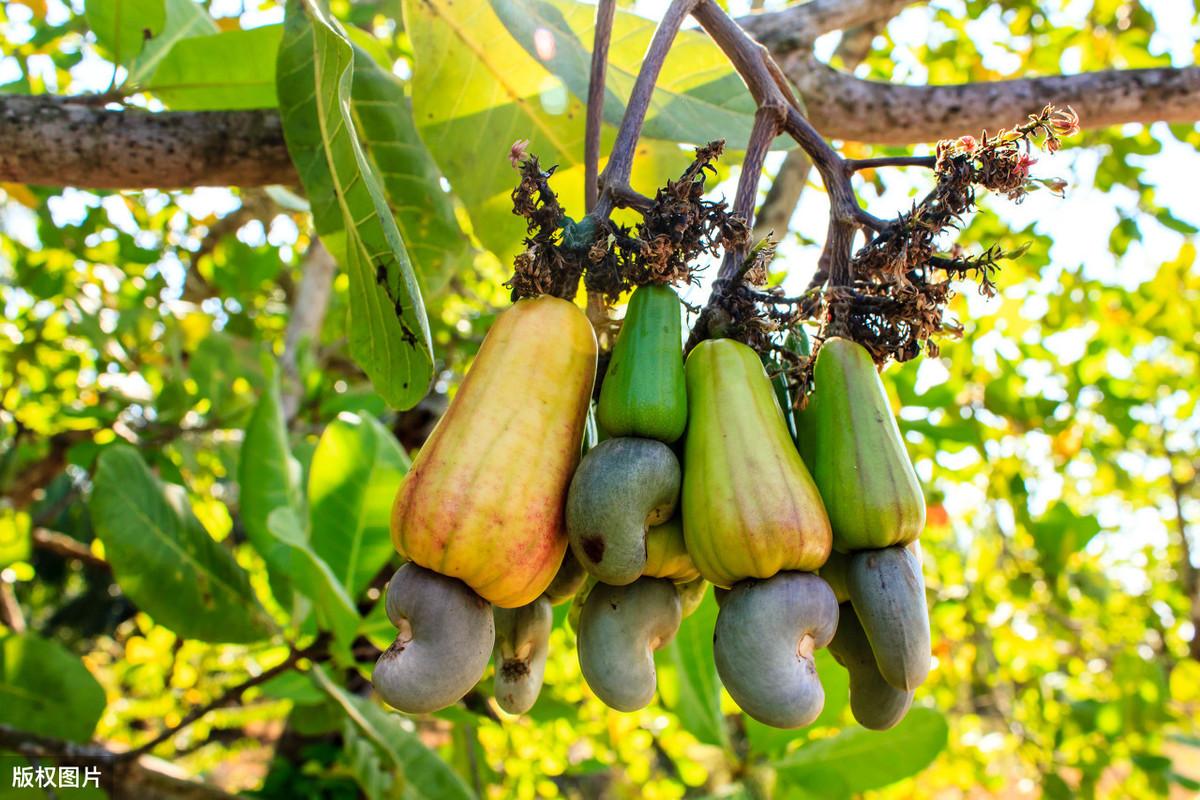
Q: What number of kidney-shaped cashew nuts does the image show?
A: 7